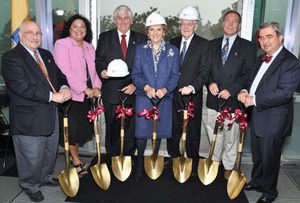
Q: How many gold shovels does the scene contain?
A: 7